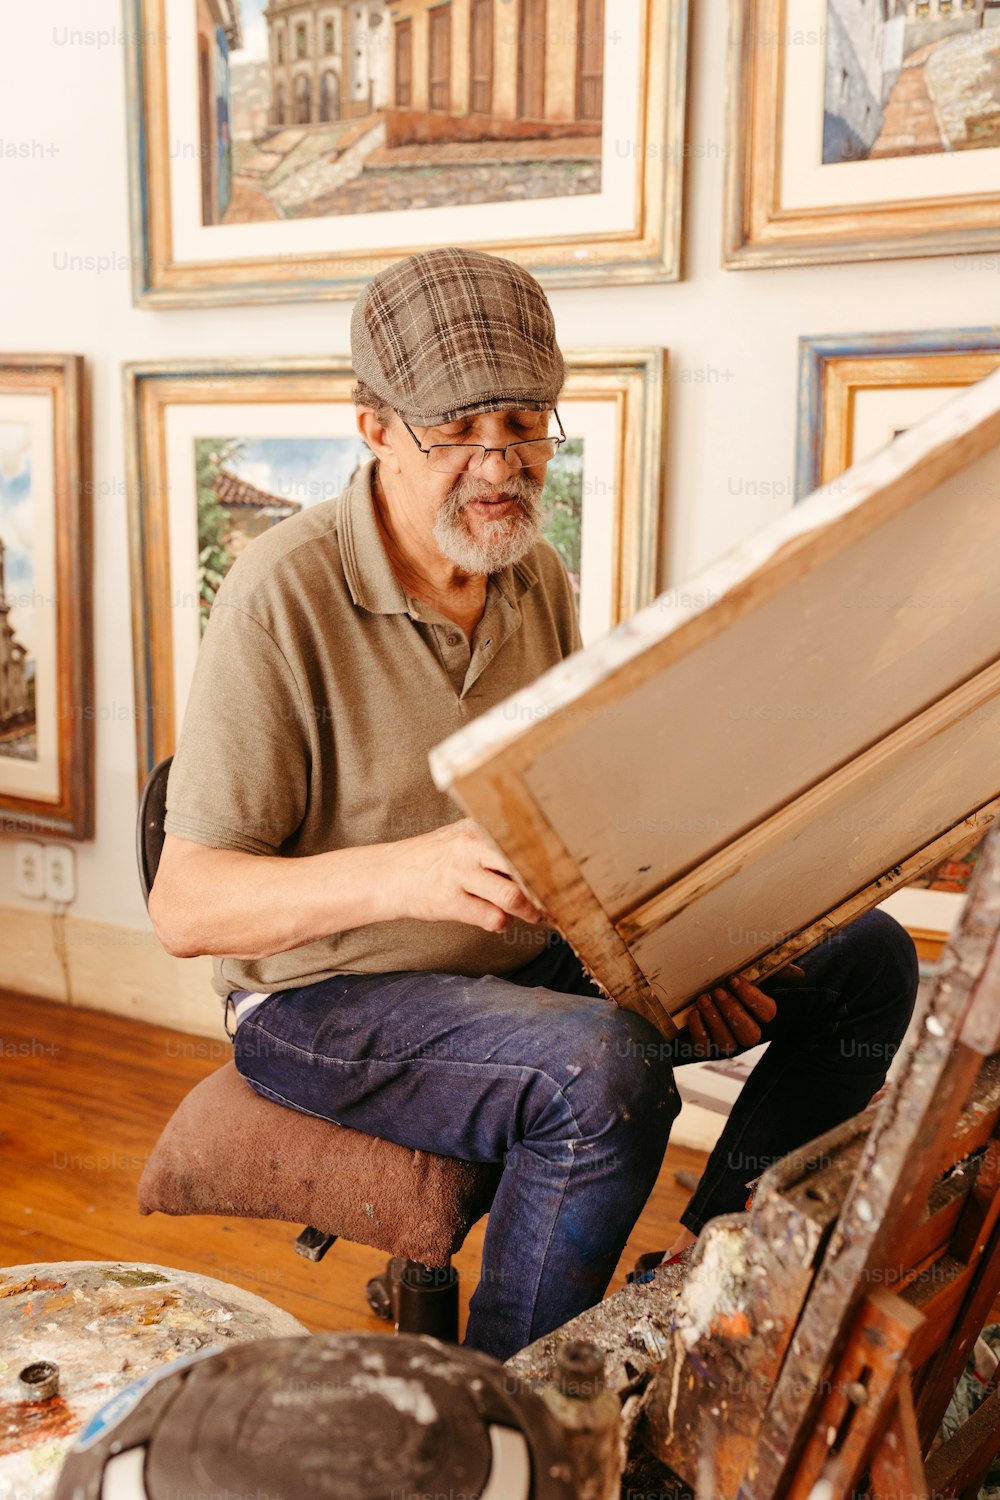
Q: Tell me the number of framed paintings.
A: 5